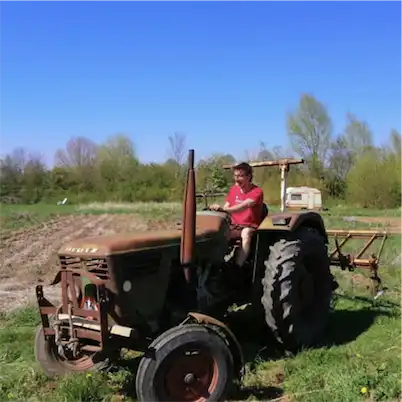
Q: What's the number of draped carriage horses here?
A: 0